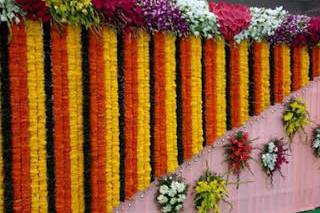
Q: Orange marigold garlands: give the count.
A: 12